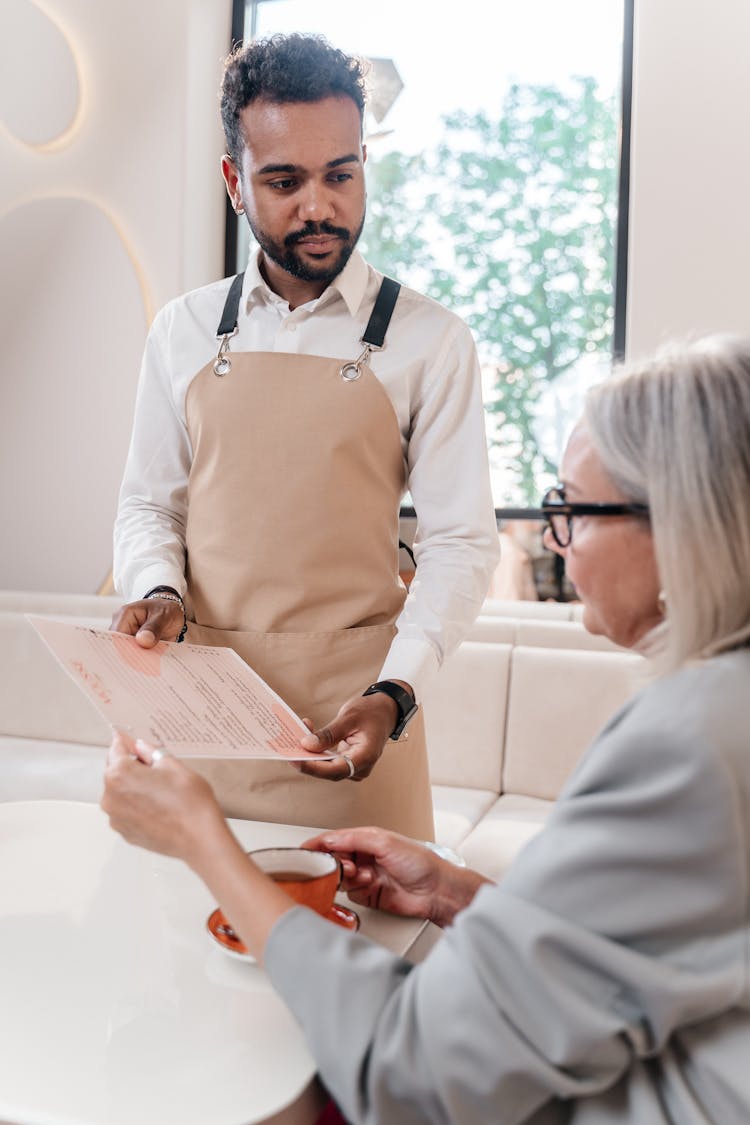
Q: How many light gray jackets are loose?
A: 1